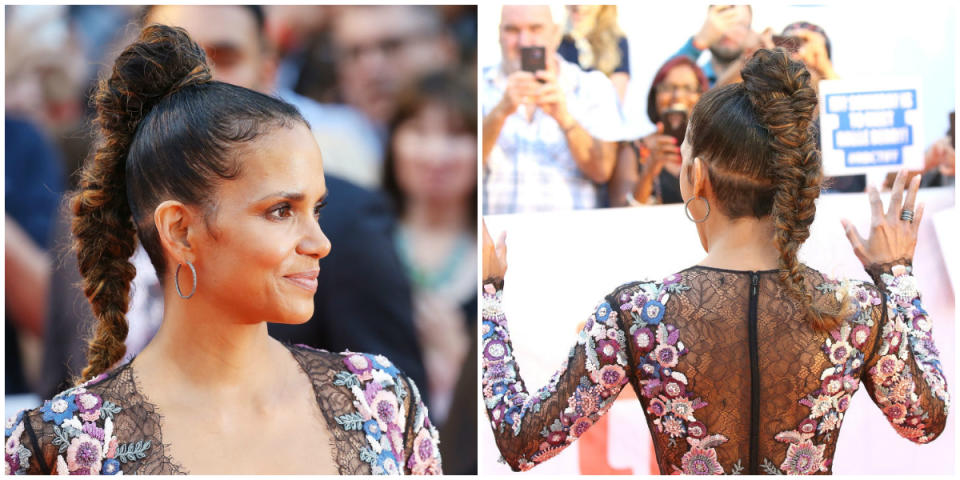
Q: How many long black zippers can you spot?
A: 1